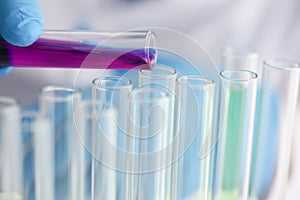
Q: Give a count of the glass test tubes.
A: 12